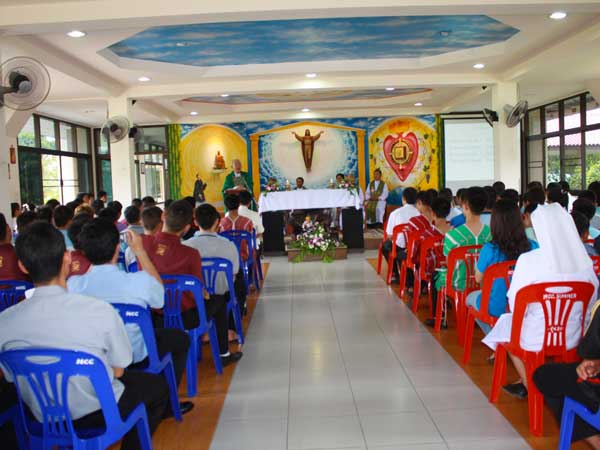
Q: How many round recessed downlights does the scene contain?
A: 10